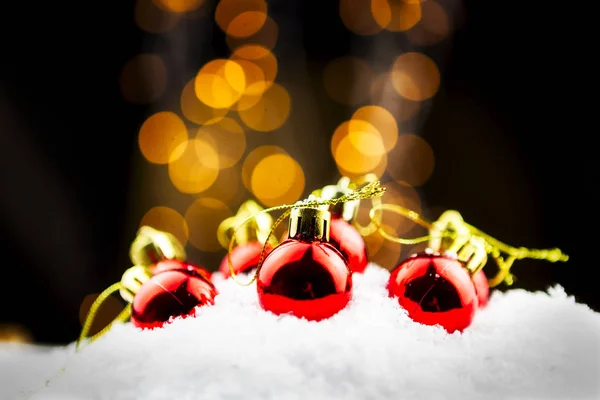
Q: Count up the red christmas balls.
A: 7